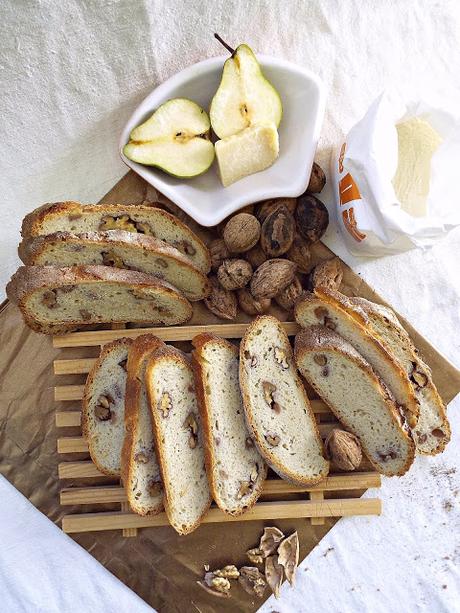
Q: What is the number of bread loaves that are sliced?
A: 11